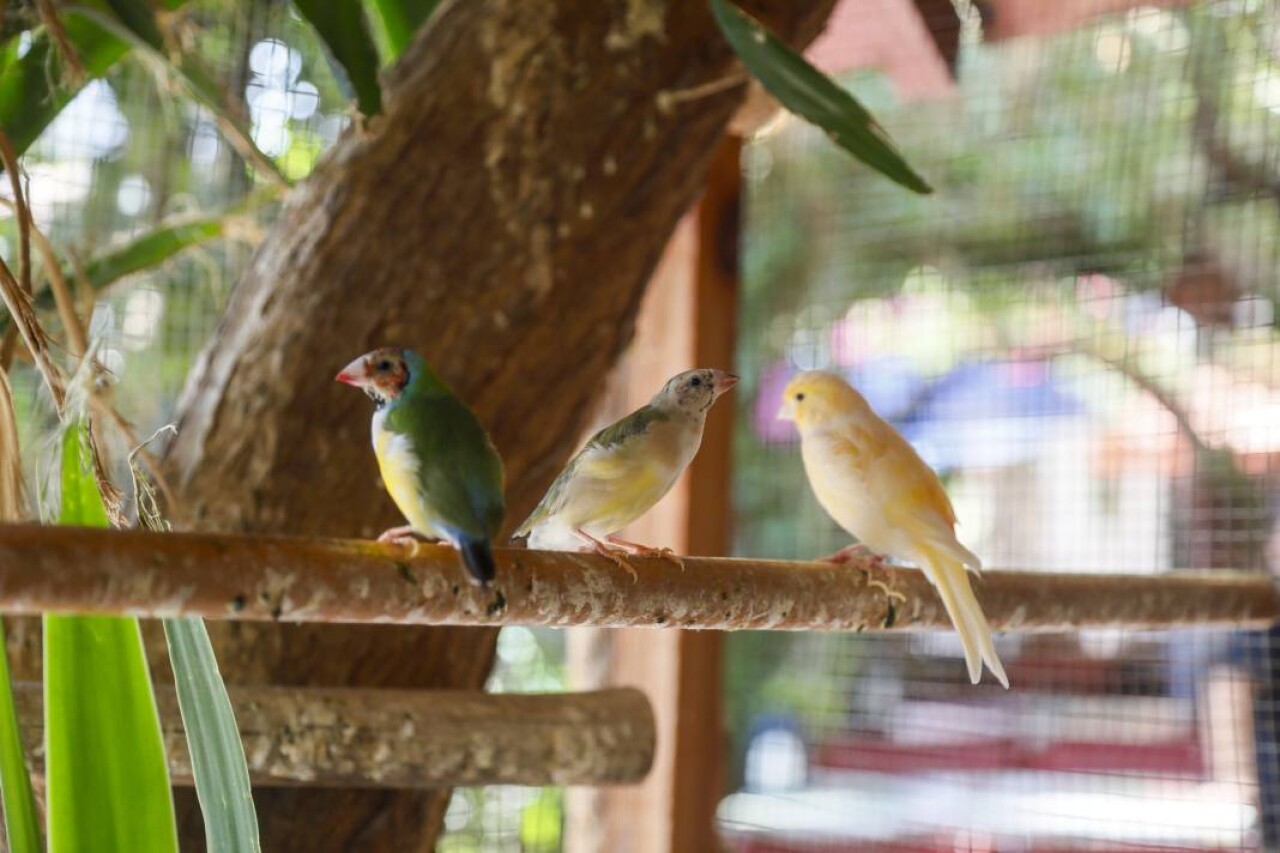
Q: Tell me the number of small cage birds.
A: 3